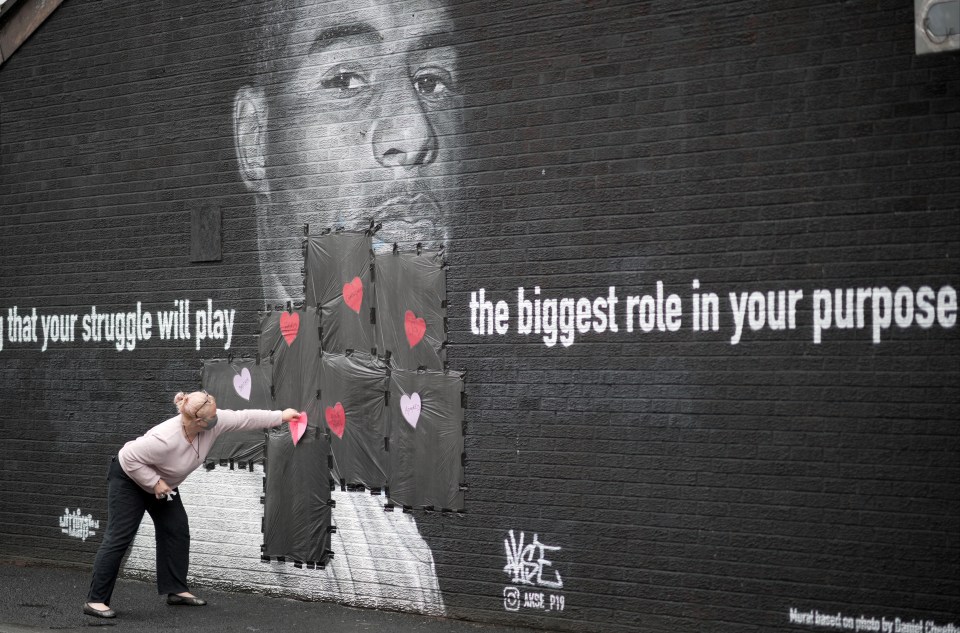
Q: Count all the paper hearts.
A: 7